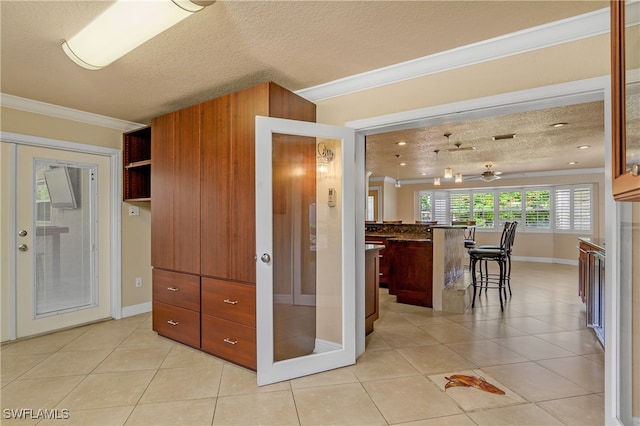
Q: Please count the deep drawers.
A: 4